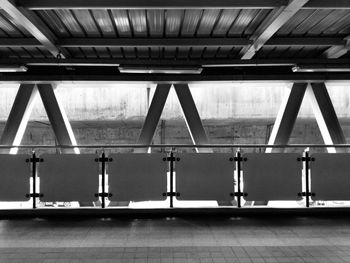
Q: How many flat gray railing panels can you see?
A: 6